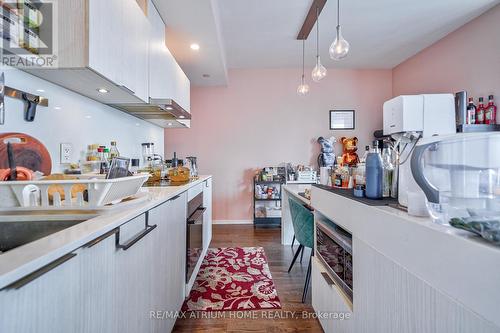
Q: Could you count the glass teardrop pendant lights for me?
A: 3